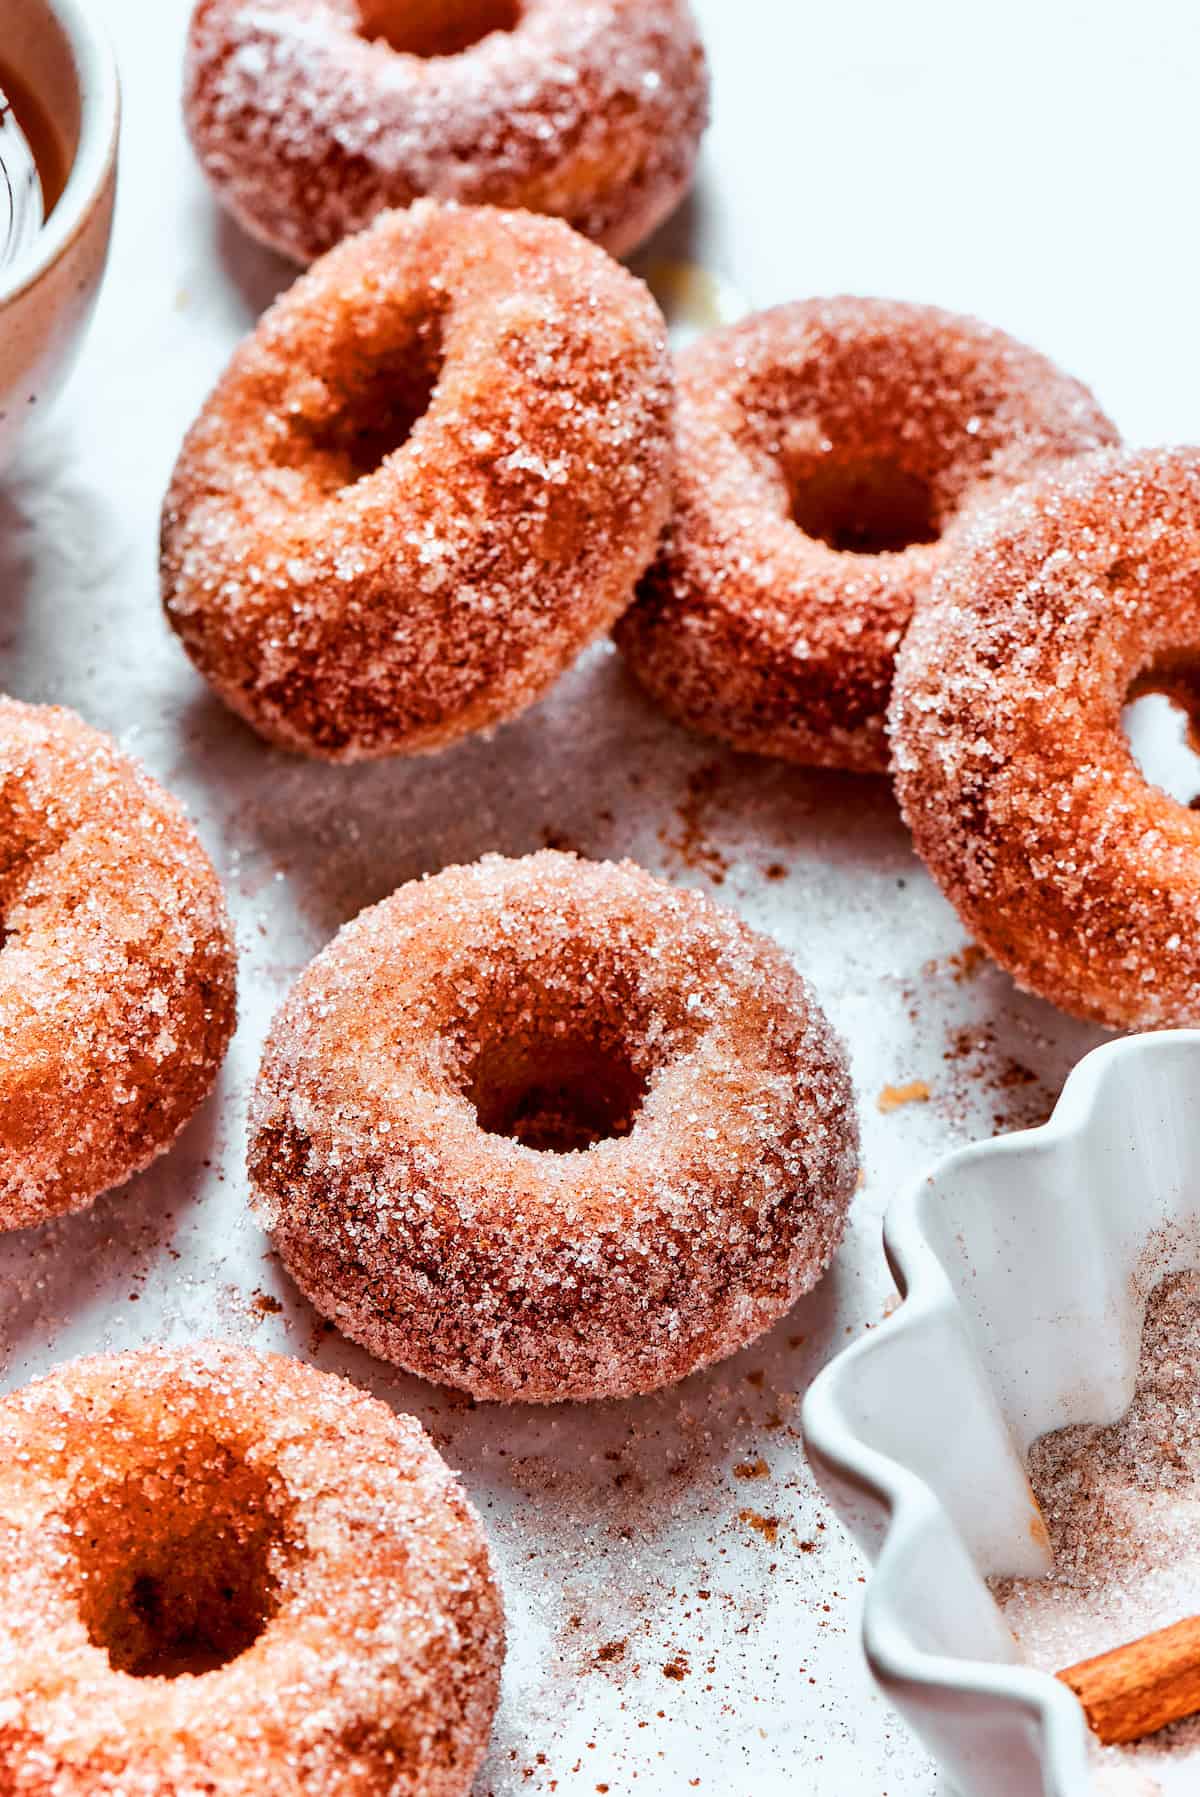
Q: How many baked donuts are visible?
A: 7